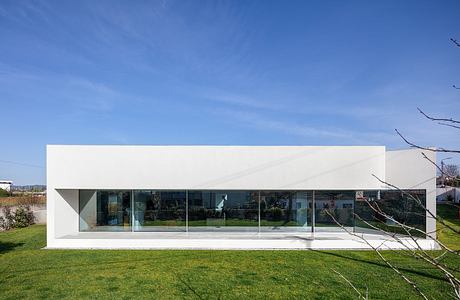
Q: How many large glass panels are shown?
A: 6